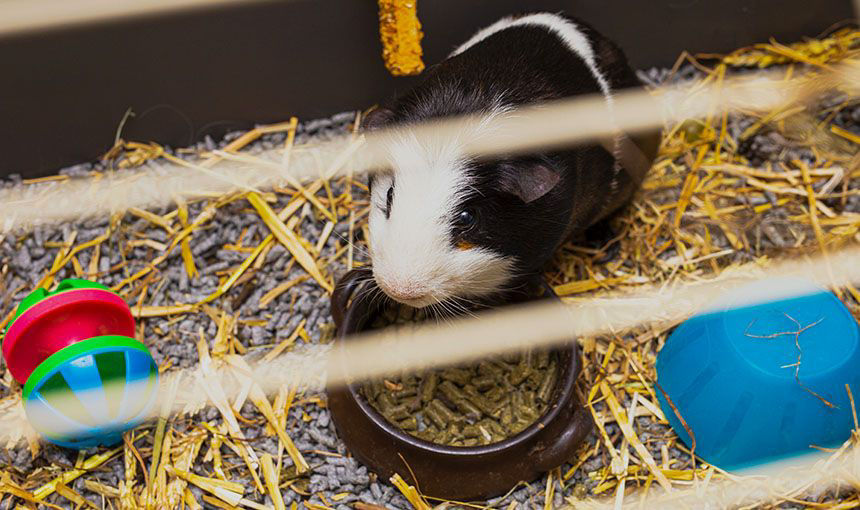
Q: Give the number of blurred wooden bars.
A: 4